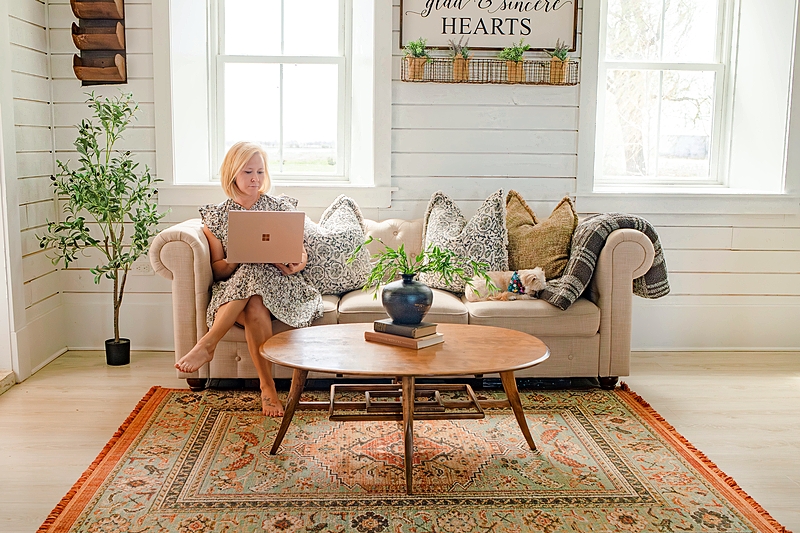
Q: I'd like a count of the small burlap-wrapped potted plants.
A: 4